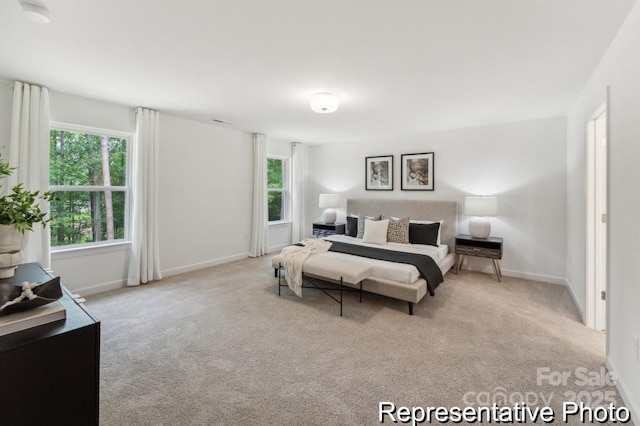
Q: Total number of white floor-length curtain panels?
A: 4